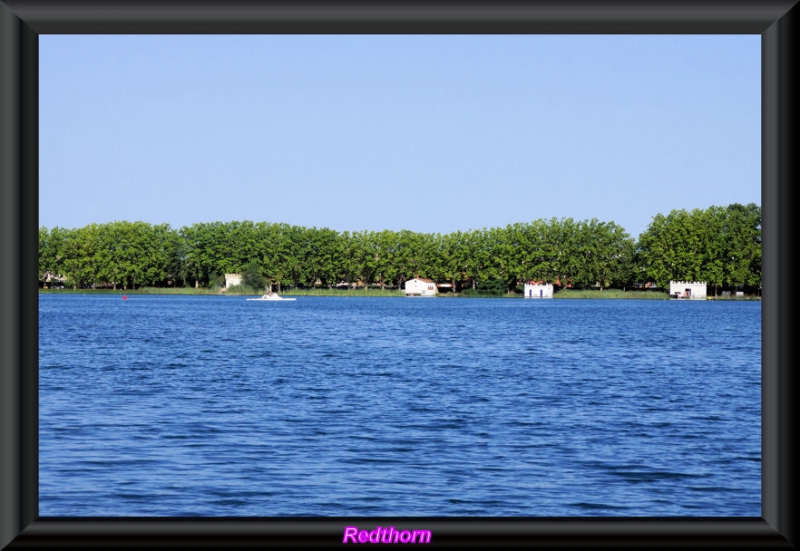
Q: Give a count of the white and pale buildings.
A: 4